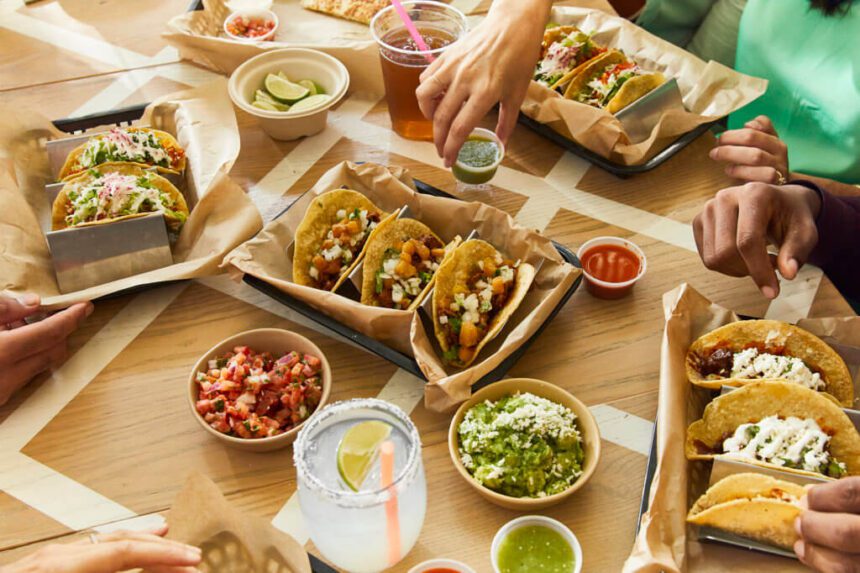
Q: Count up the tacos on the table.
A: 10